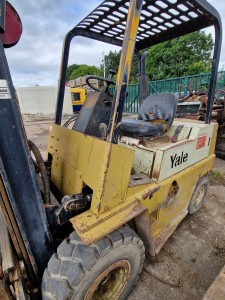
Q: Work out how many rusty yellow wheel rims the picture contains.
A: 2